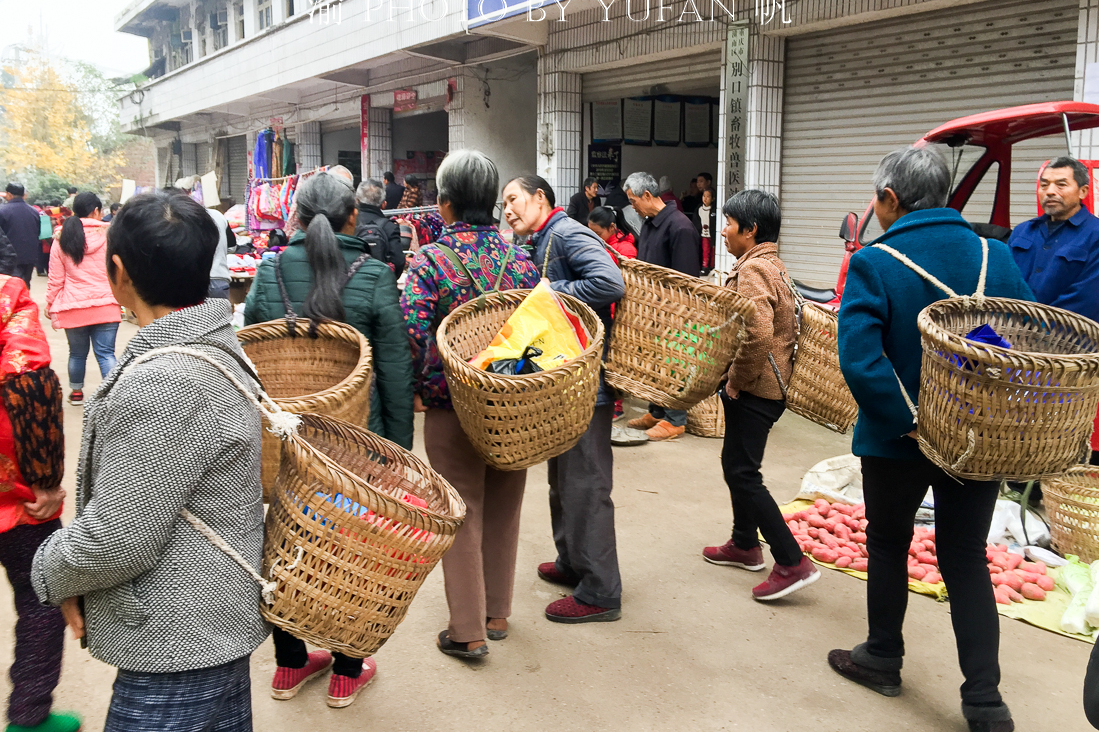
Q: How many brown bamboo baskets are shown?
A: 8